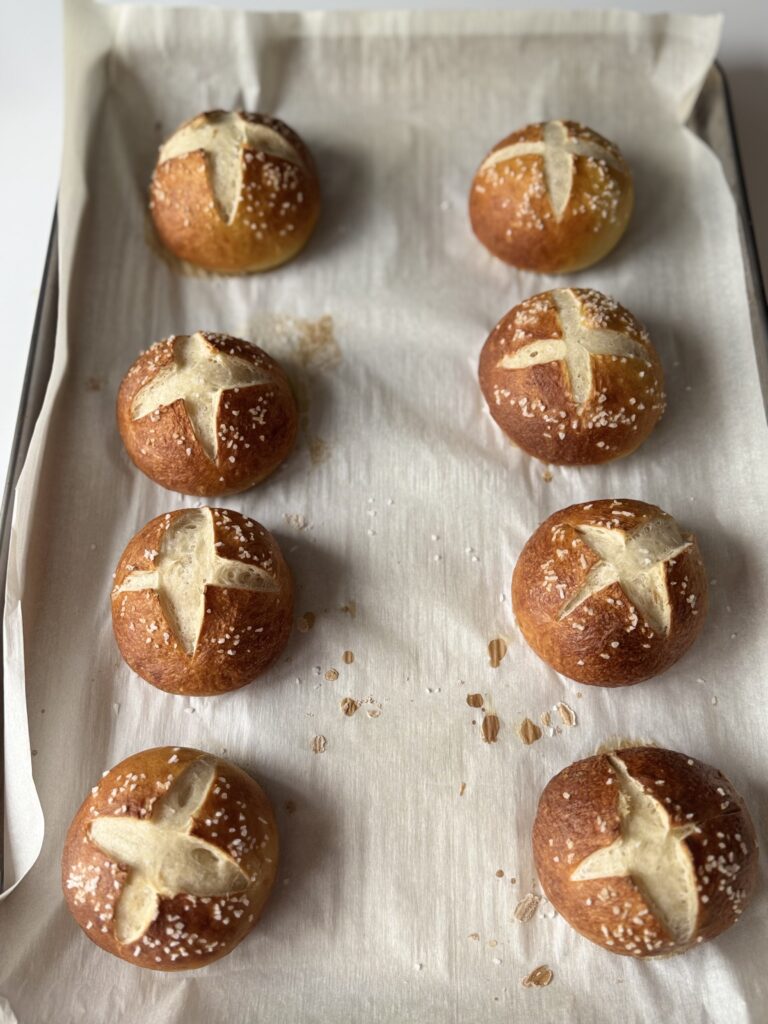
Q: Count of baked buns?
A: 8